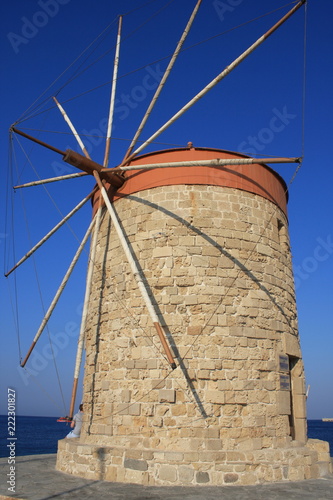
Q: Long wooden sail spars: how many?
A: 10